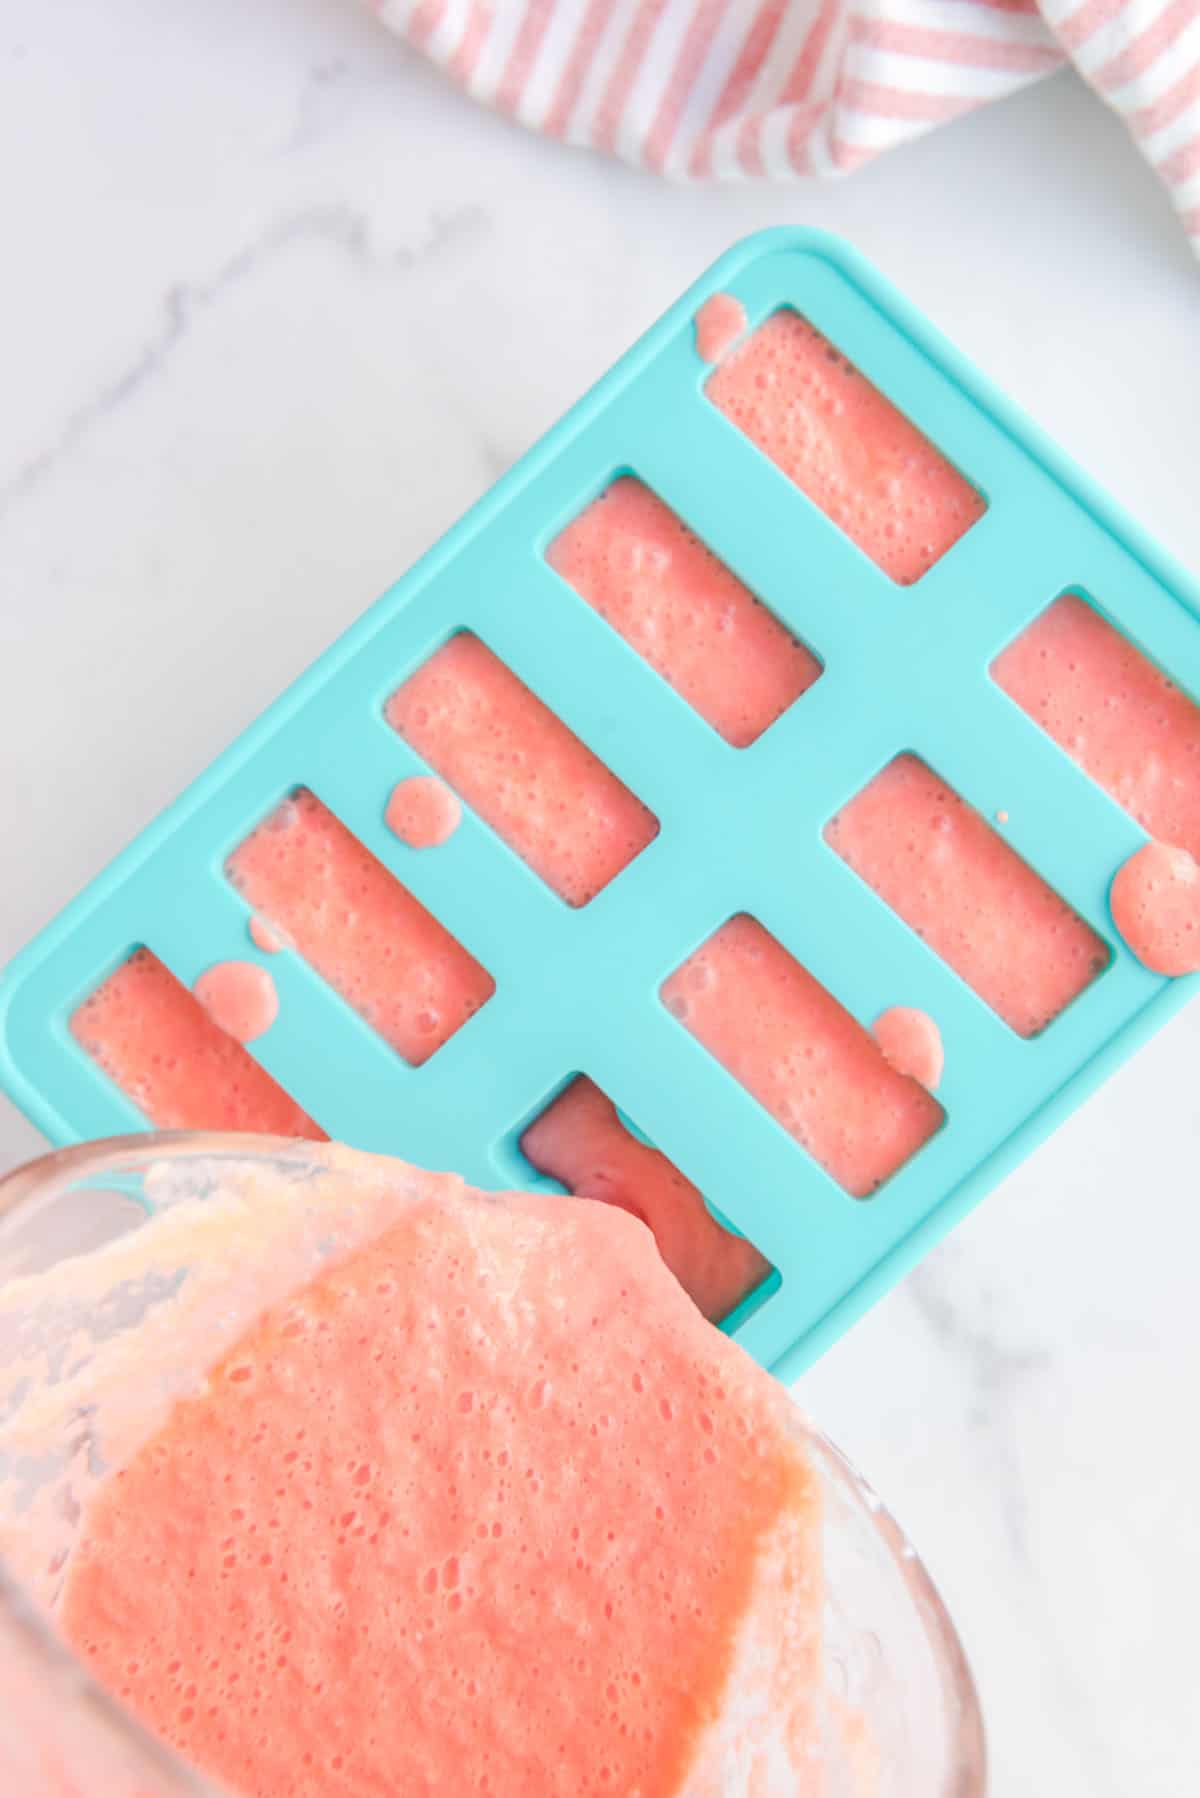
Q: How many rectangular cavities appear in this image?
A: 9